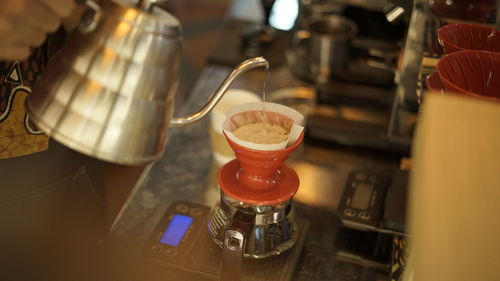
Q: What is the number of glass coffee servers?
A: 1